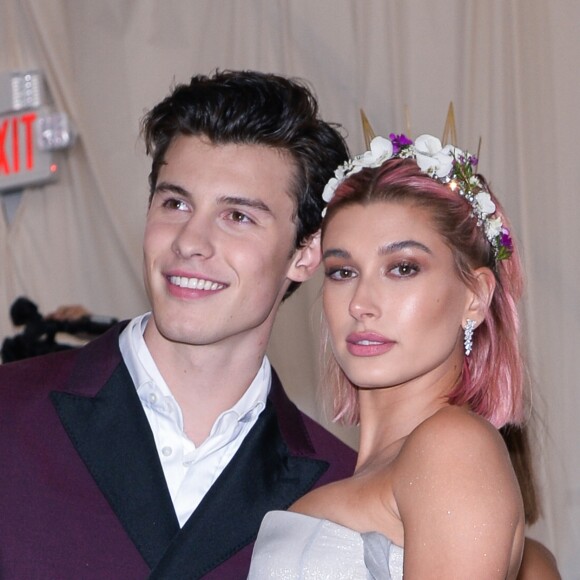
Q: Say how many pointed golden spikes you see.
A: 4